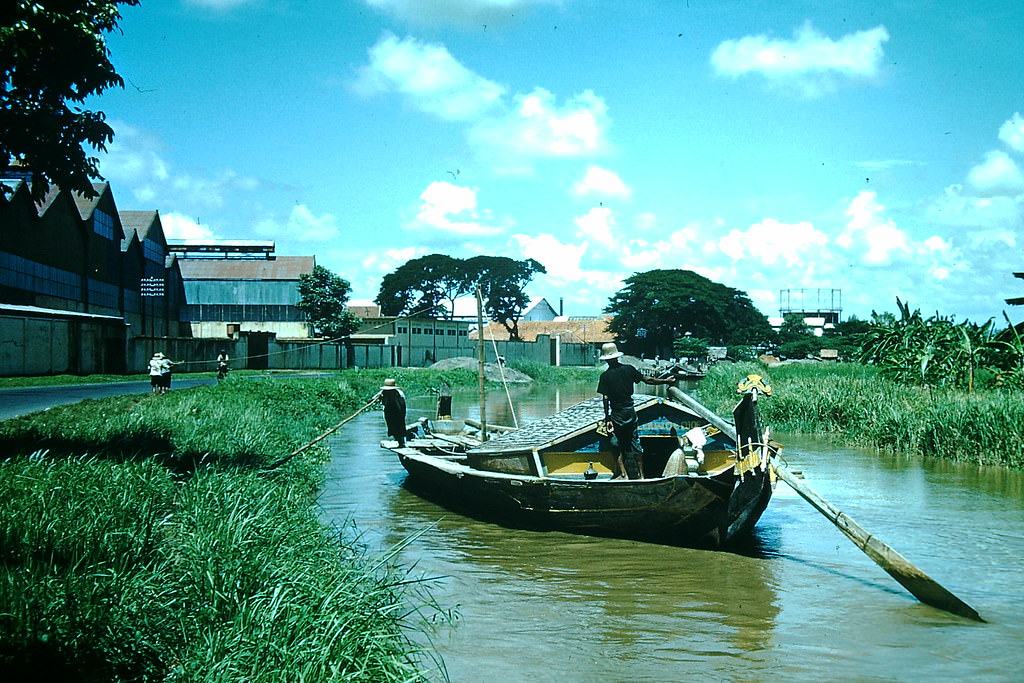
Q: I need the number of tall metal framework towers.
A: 1